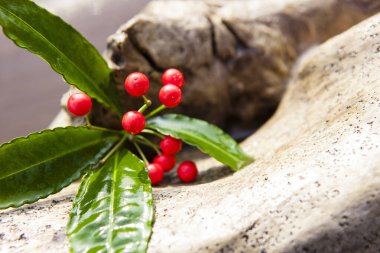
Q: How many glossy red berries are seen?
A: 9